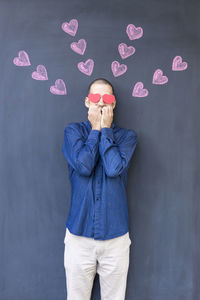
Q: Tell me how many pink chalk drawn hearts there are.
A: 12